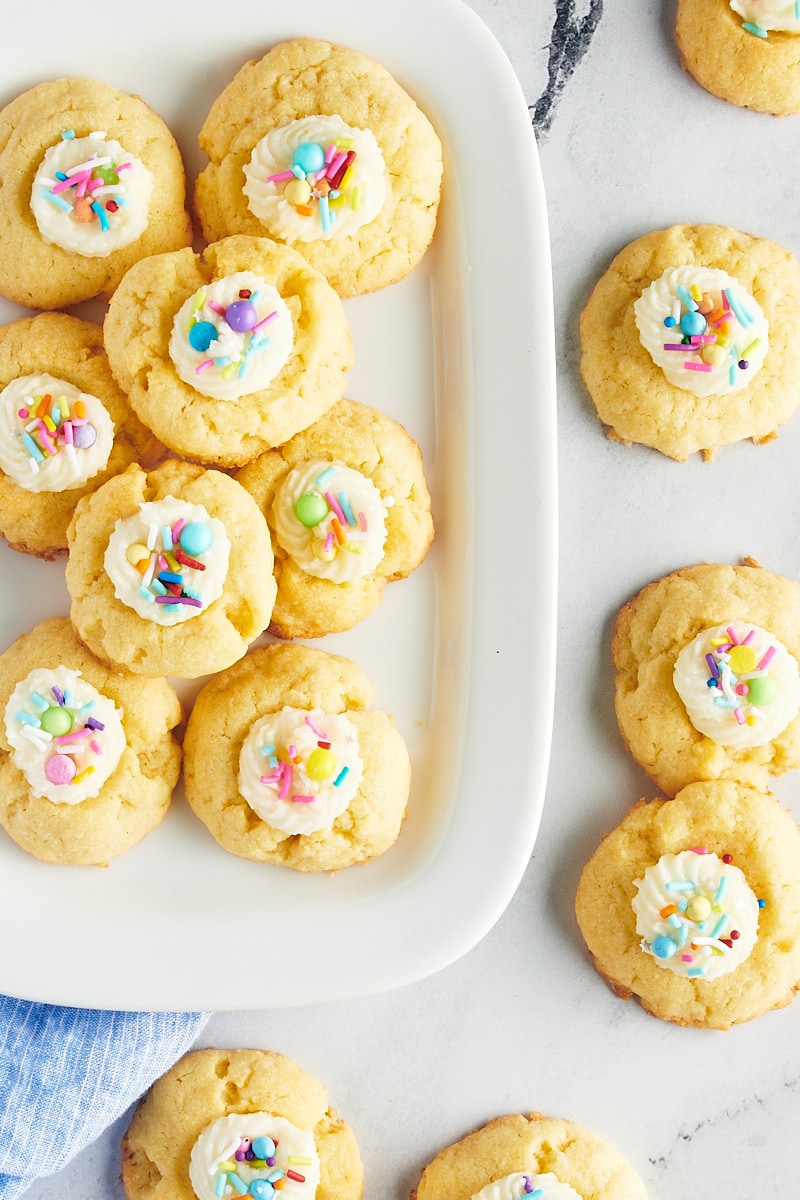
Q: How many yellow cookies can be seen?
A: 14